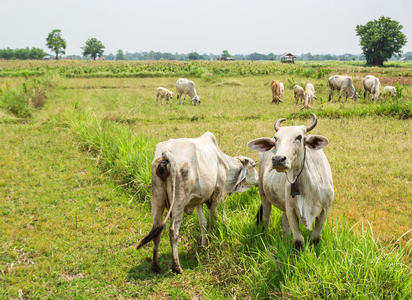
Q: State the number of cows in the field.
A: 11